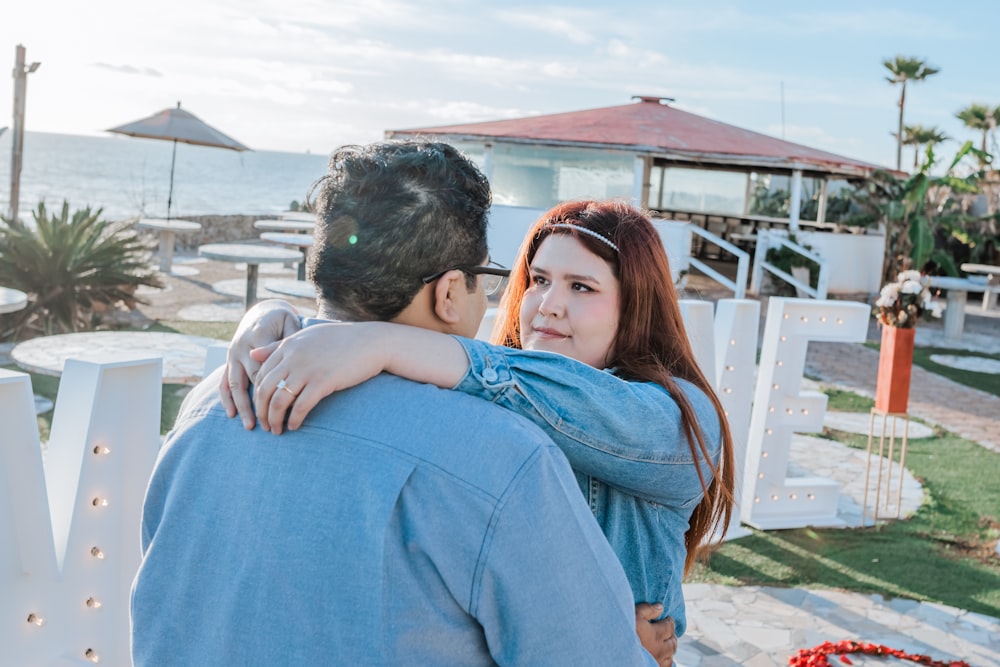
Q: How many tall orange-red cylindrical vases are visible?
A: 1